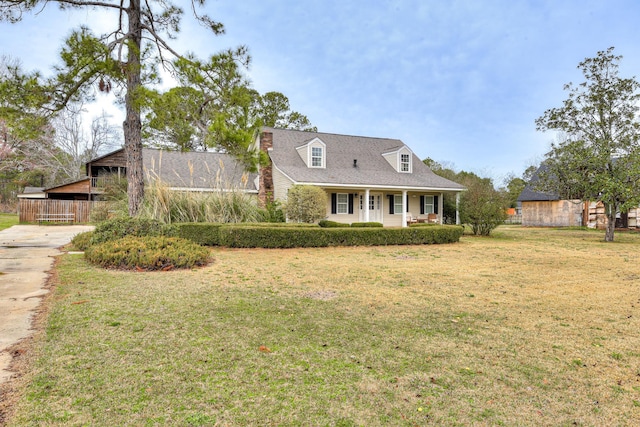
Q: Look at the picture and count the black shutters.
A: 6